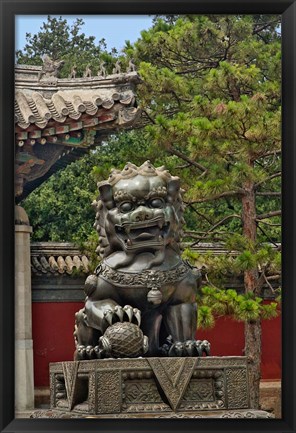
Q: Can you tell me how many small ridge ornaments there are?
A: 5